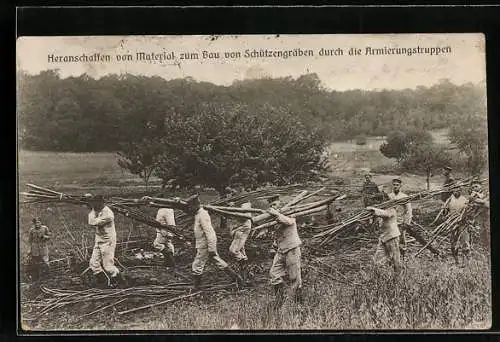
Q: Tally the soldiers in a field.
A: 12